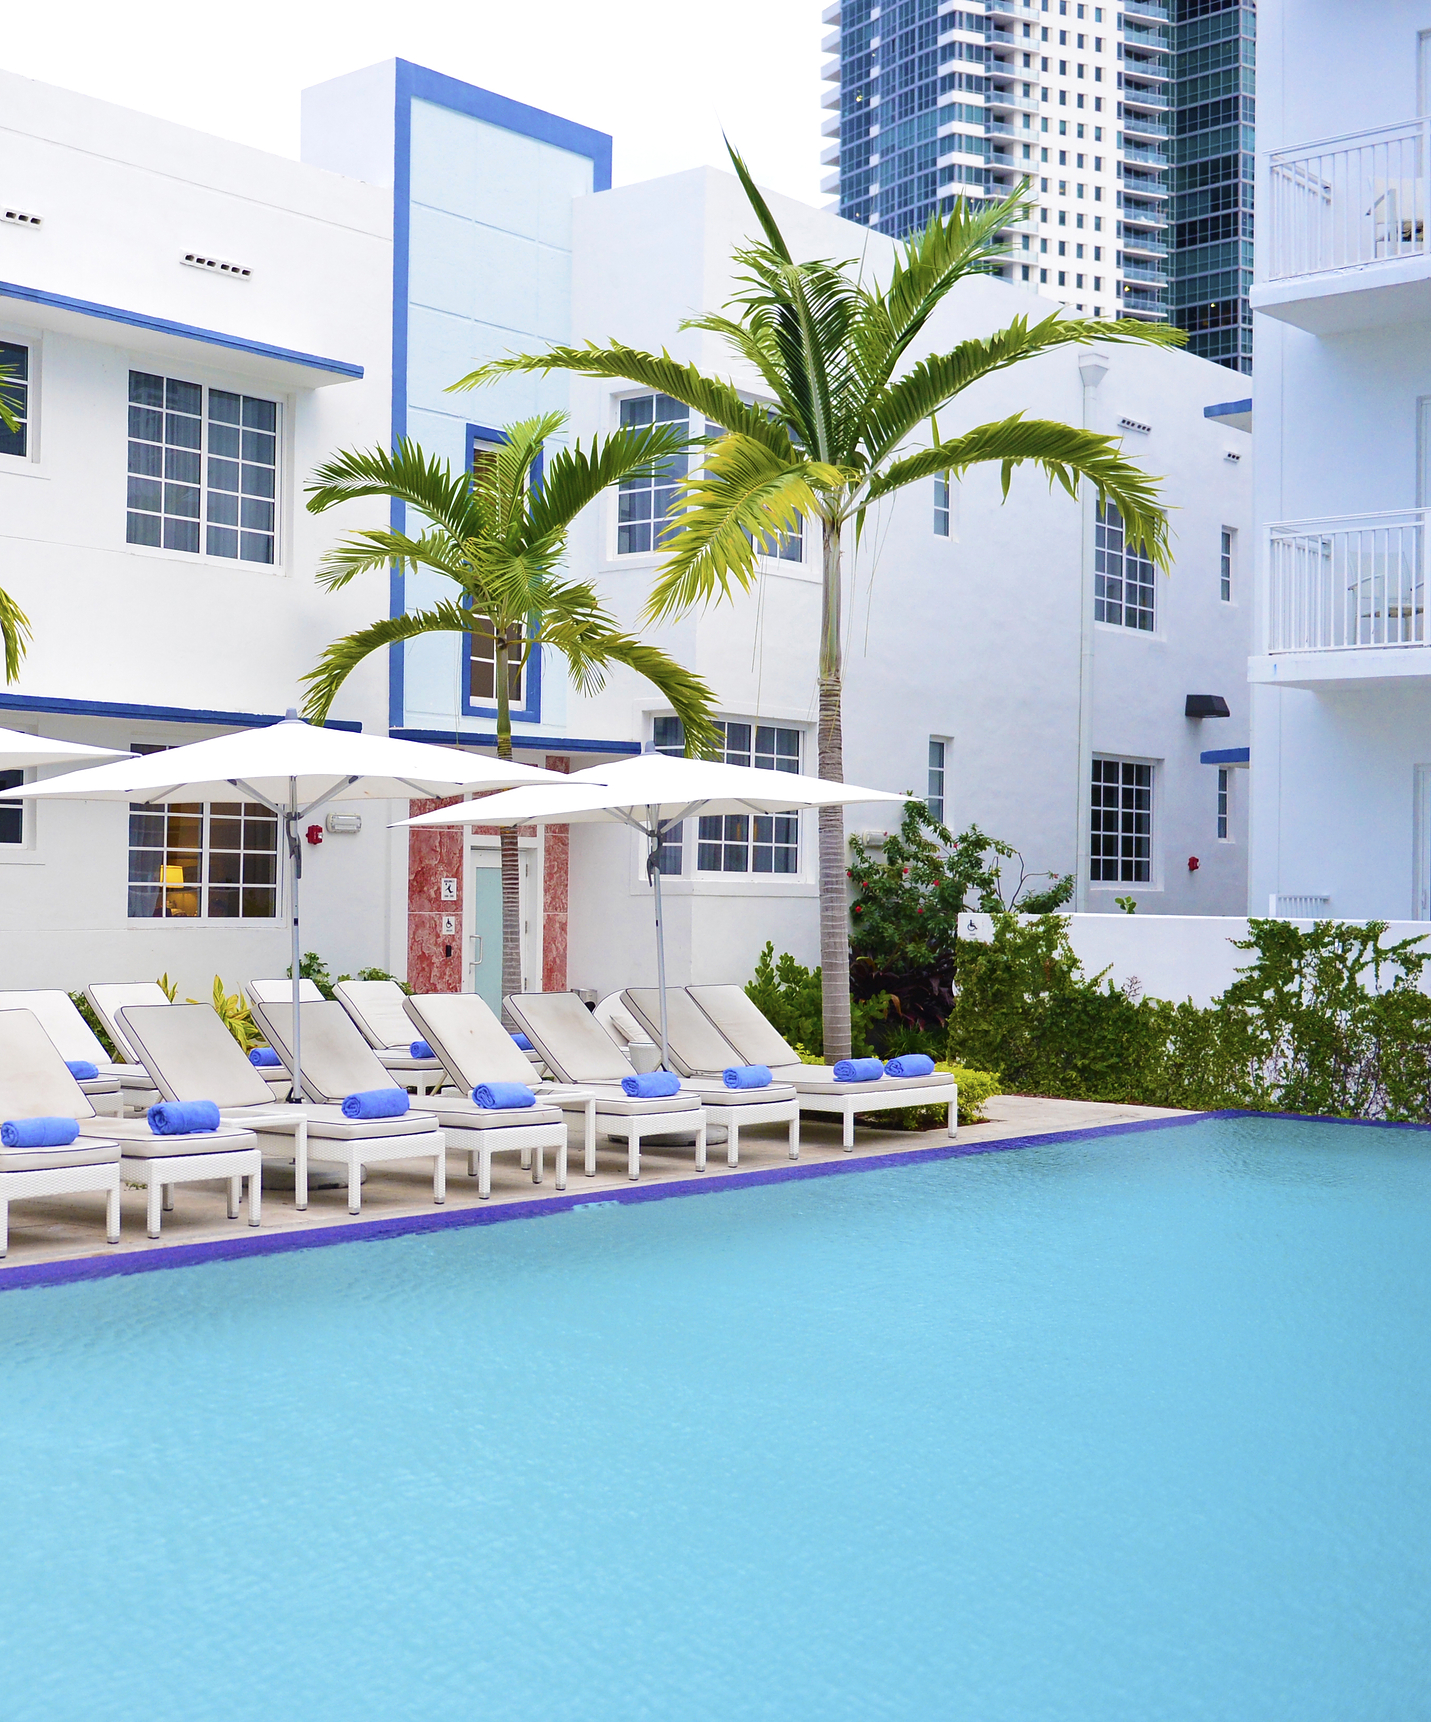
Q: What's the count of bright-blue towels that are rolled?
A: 12